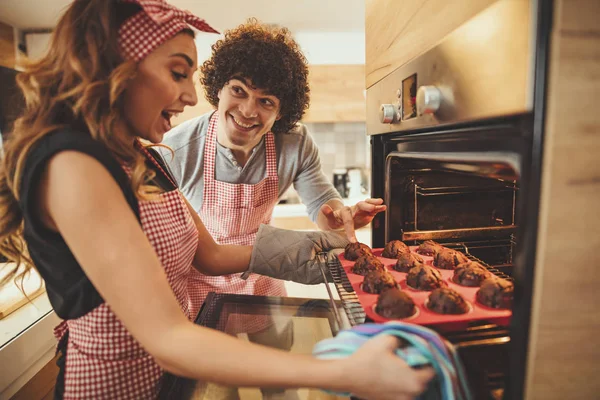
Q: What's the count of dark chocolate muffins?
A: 12